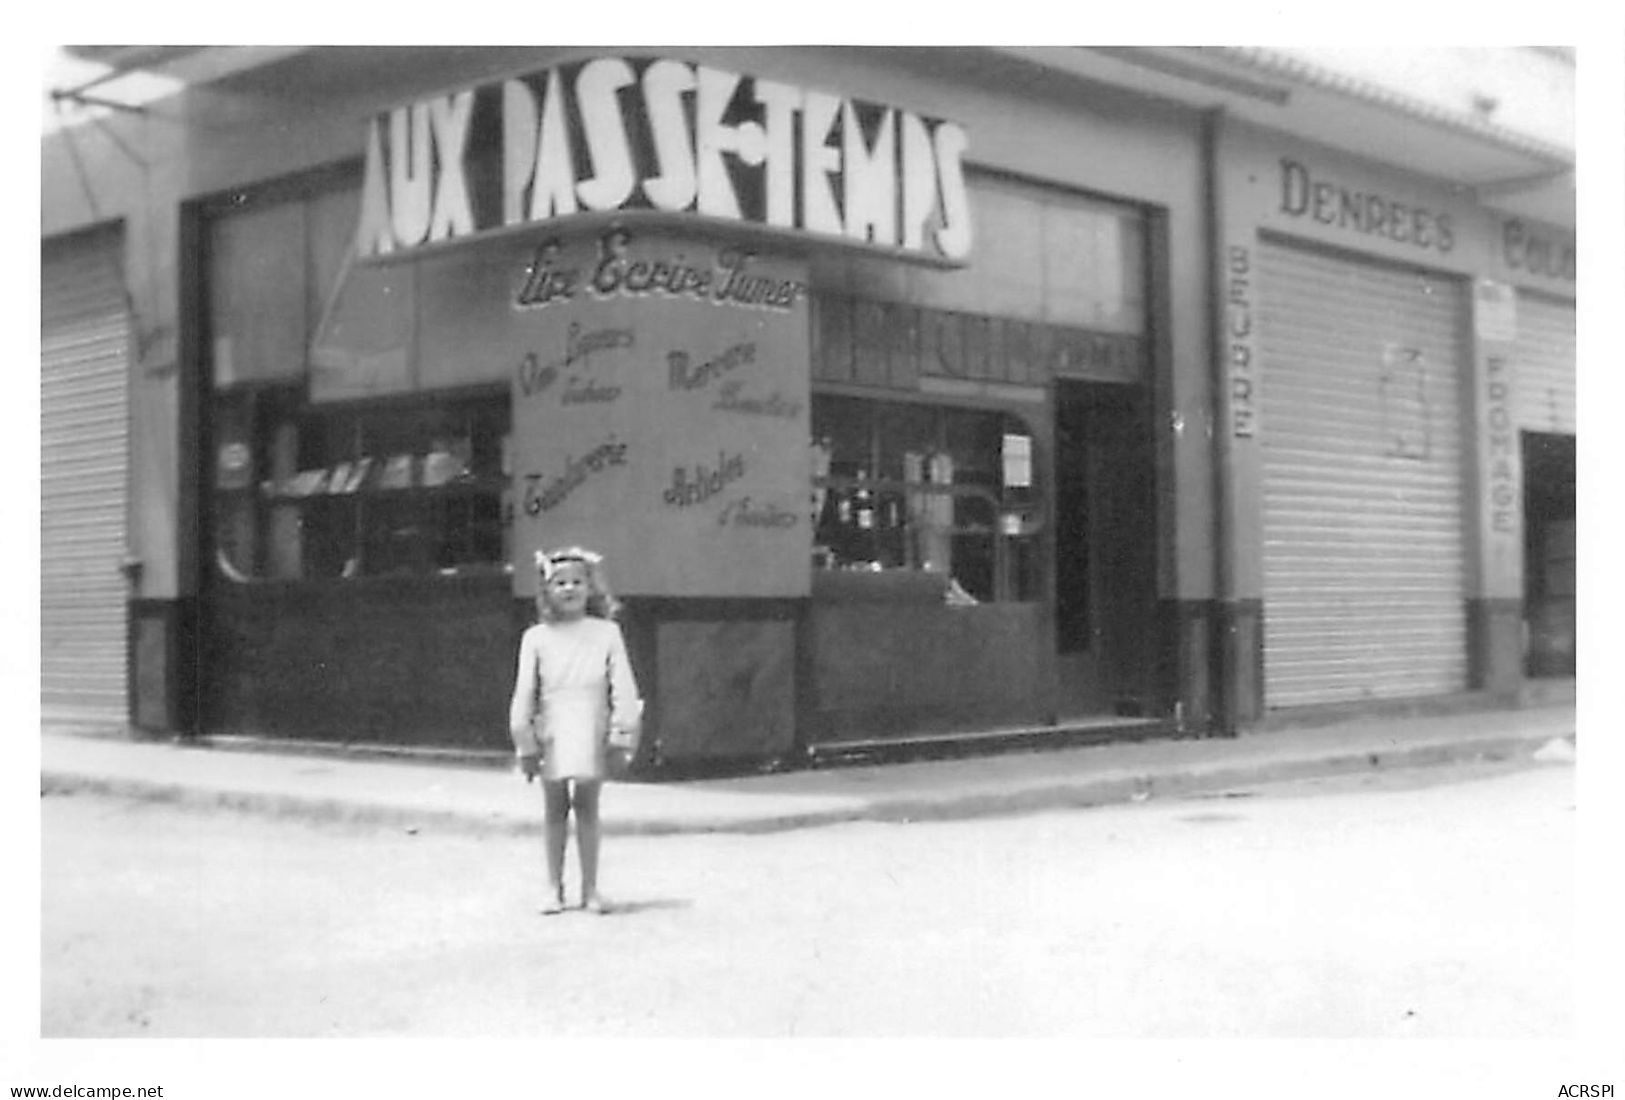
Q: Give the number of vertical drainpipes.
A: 1